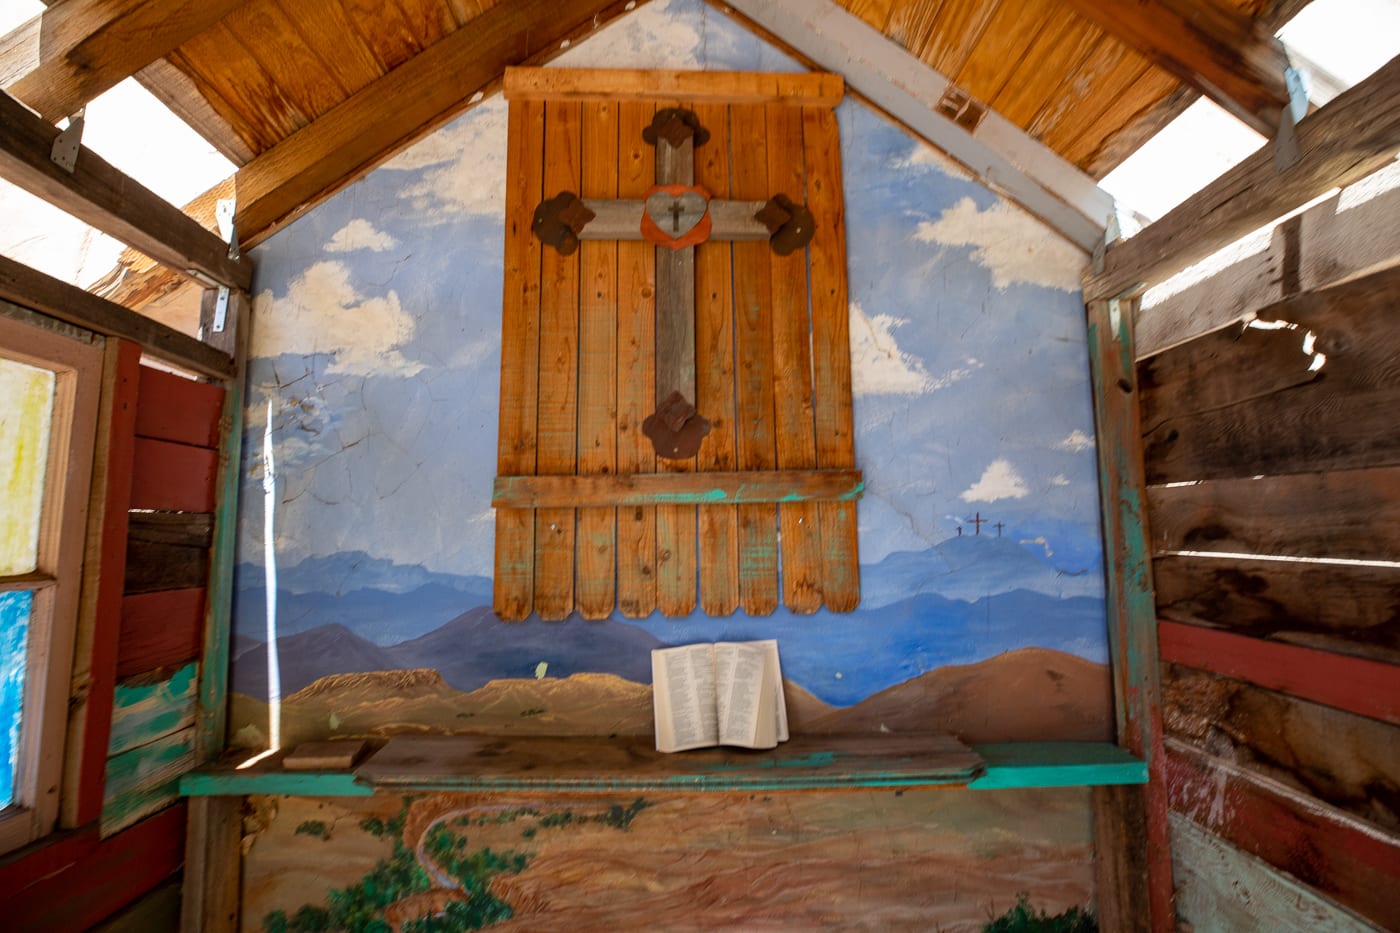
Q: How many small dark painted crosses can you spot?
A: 3